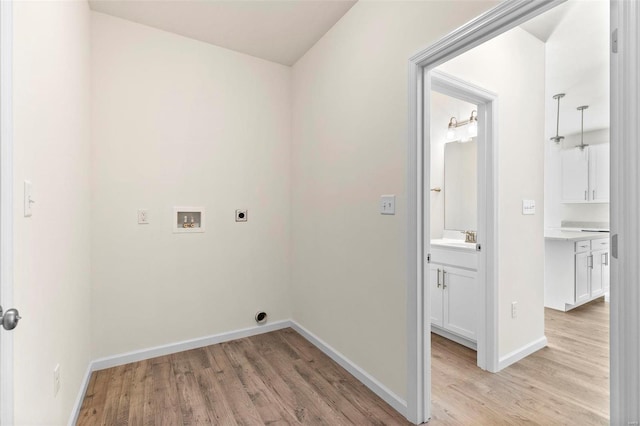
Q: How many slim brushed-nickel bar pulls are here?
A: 8